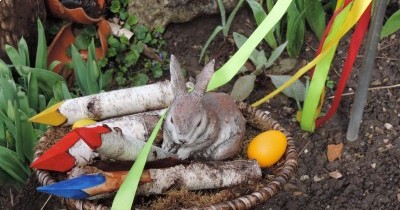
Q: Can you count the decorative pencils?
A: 4